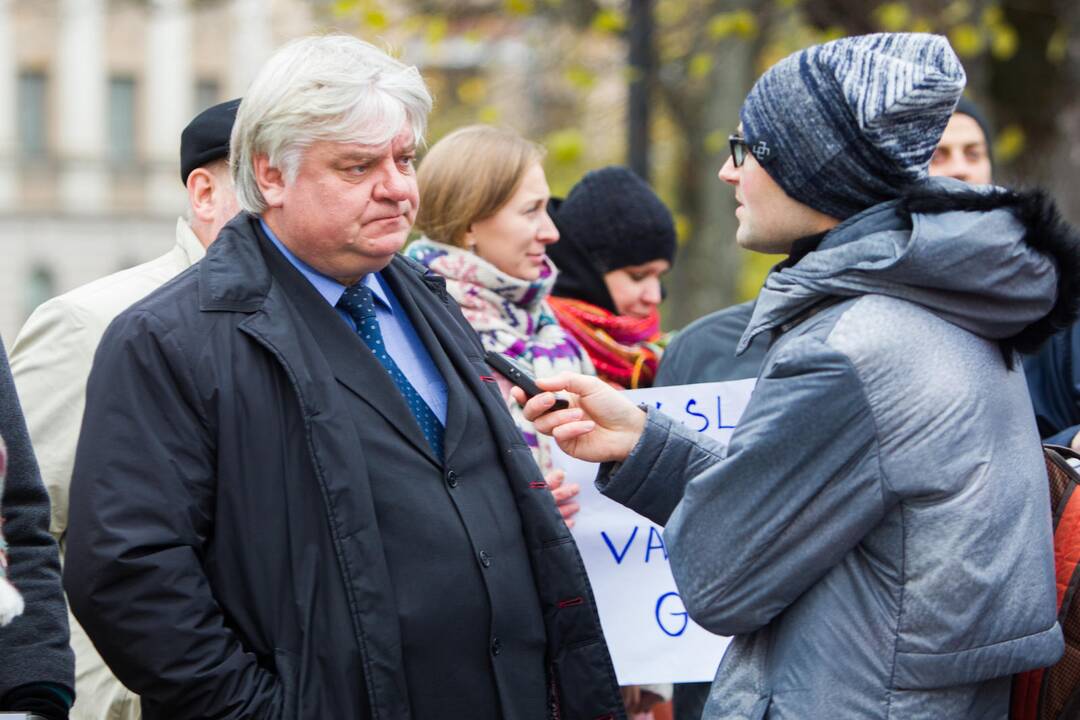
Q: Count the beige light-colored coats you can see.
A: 1